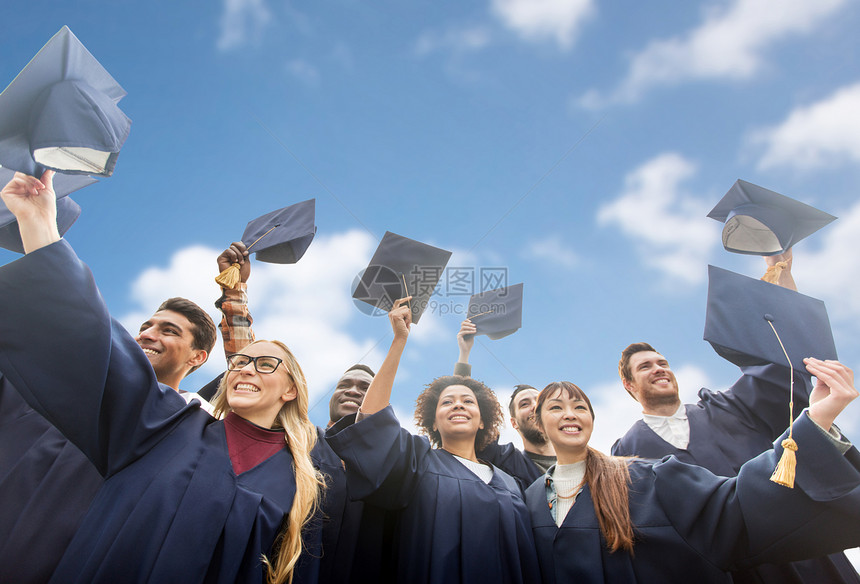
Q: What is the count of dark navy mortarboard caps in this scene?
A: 7